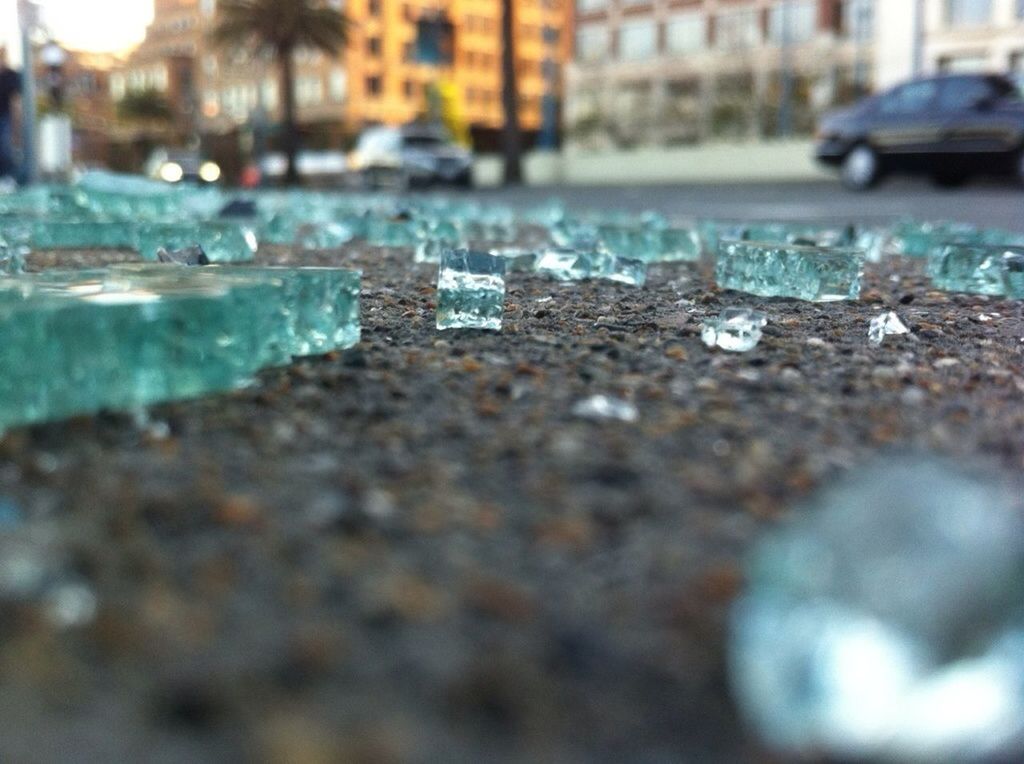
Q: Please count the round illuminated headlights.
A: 2